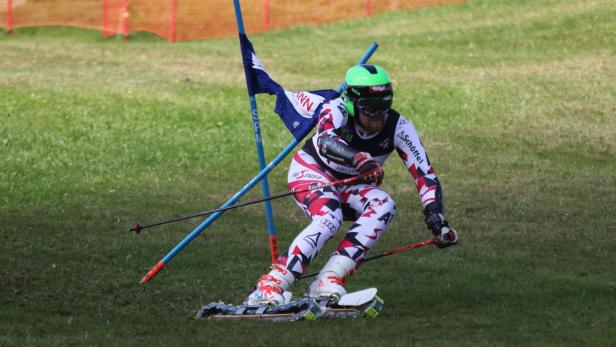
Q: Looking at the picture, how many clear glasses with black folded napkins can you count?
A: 0